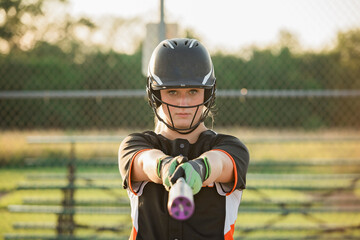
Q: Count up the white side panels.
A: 2